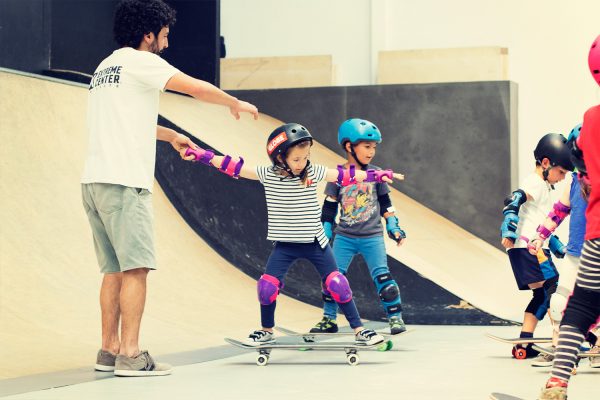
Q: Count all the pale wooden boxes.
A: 2